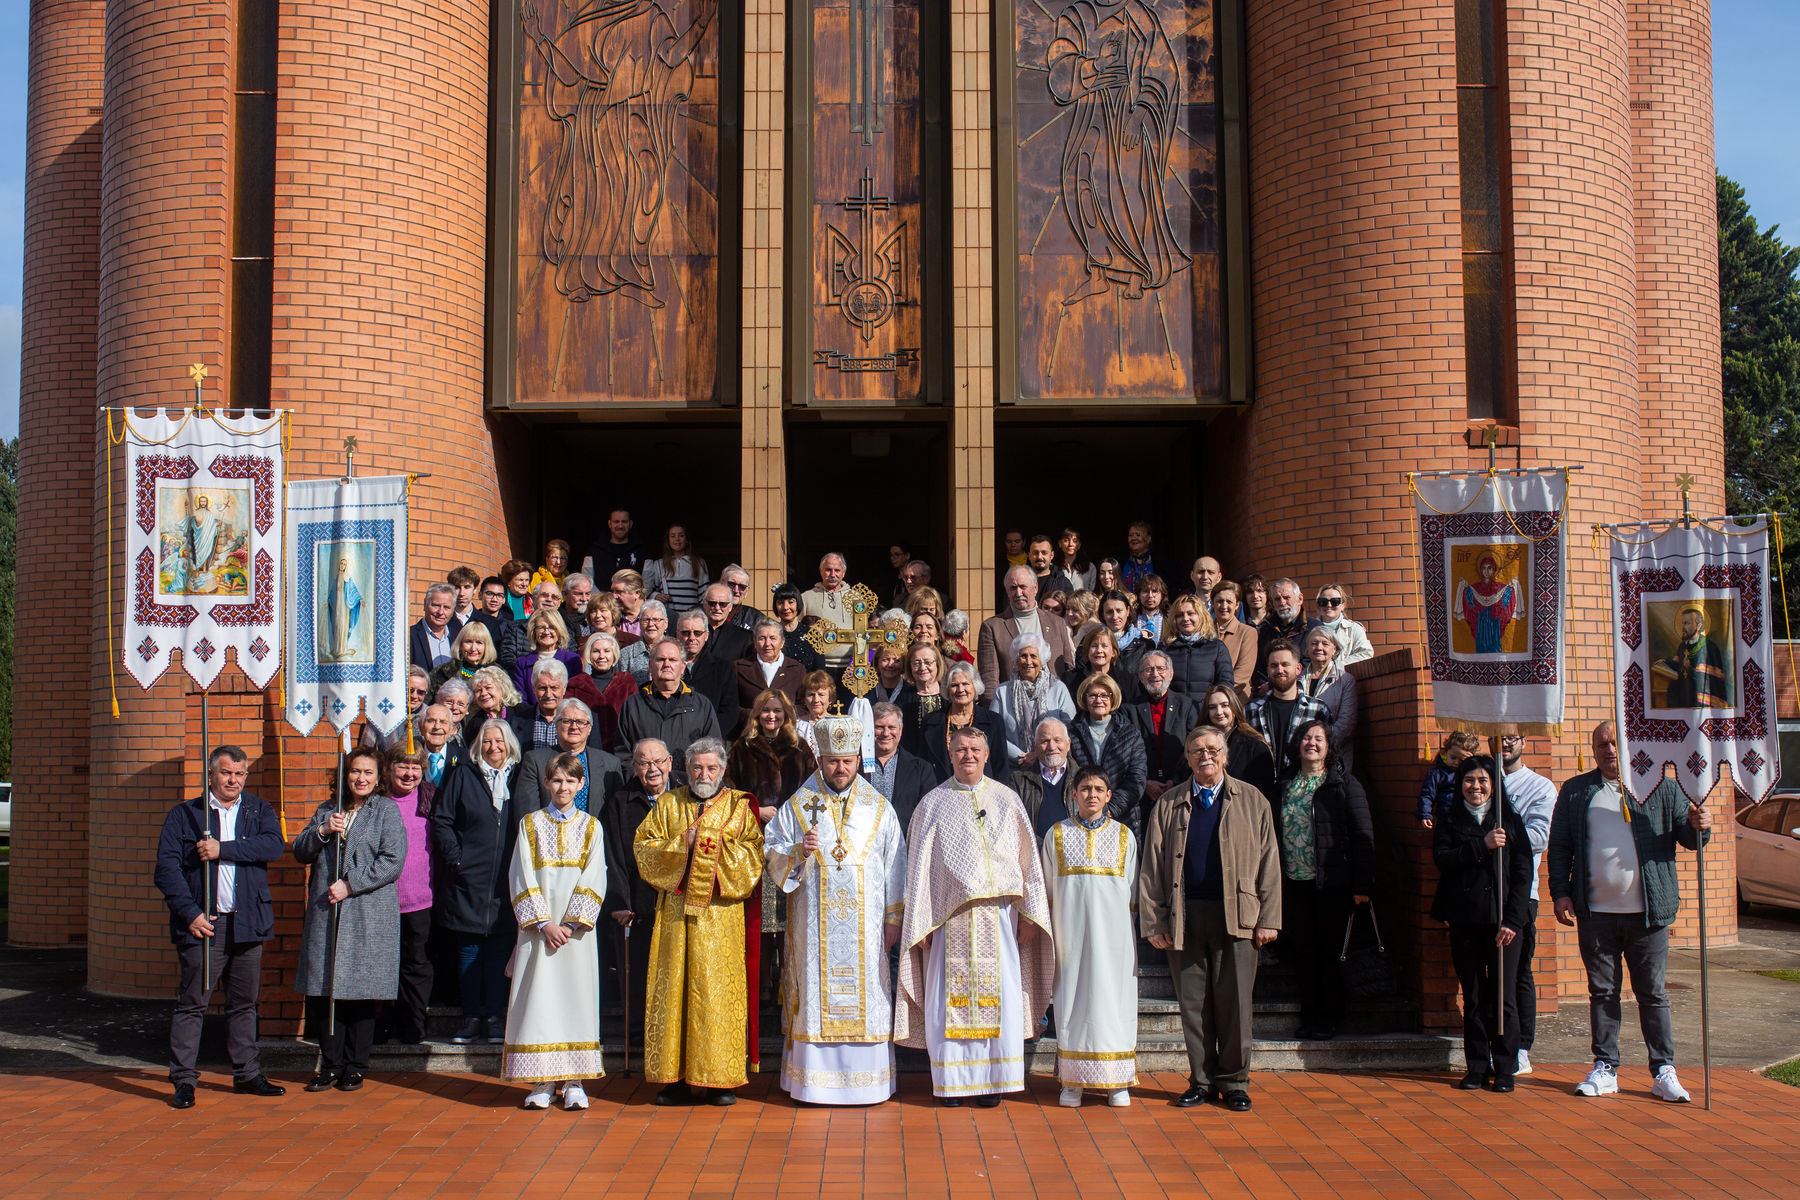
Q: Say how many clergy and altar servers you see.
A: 5